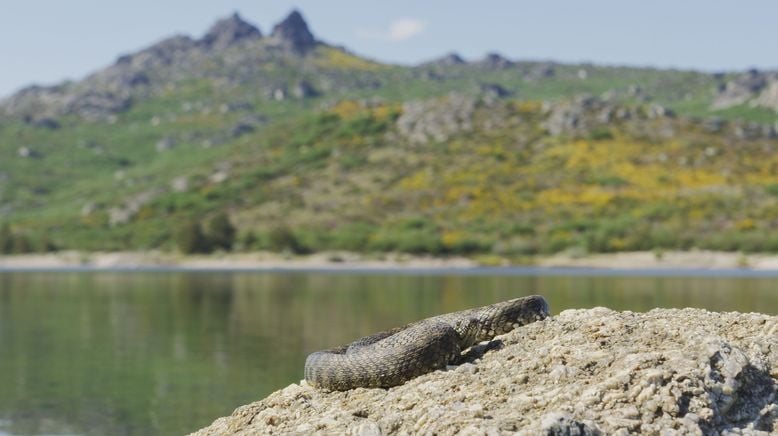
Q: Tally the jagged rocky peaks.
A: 2